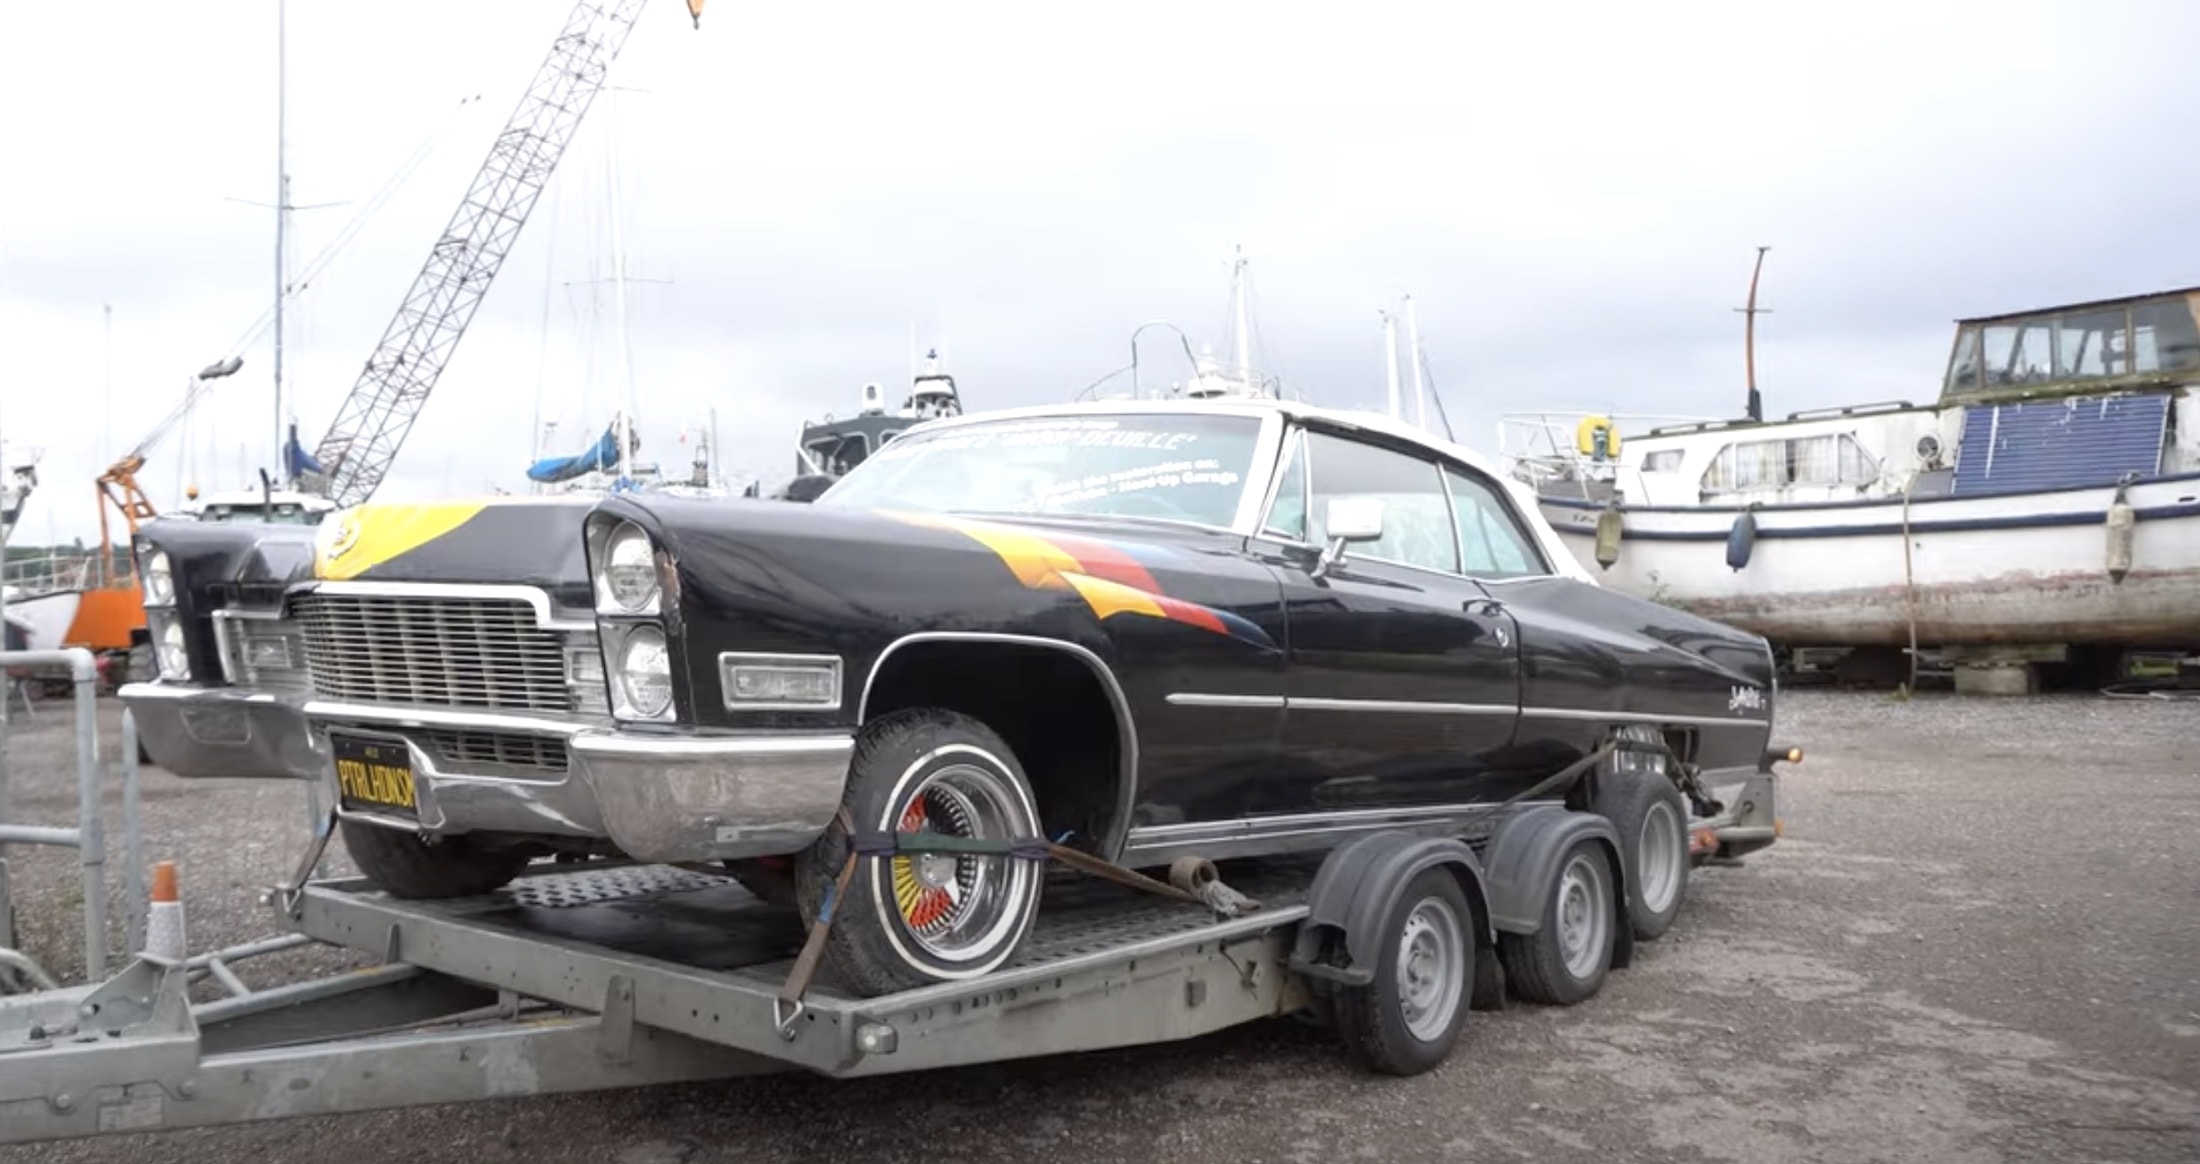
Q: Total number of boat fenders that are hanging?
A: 3